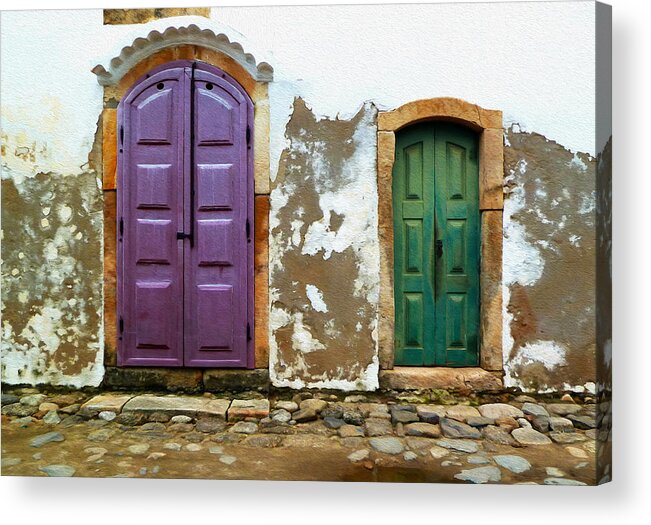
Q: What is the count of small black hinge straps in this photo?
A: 6